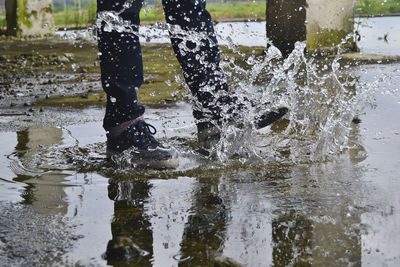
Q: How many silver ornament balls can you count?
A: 0